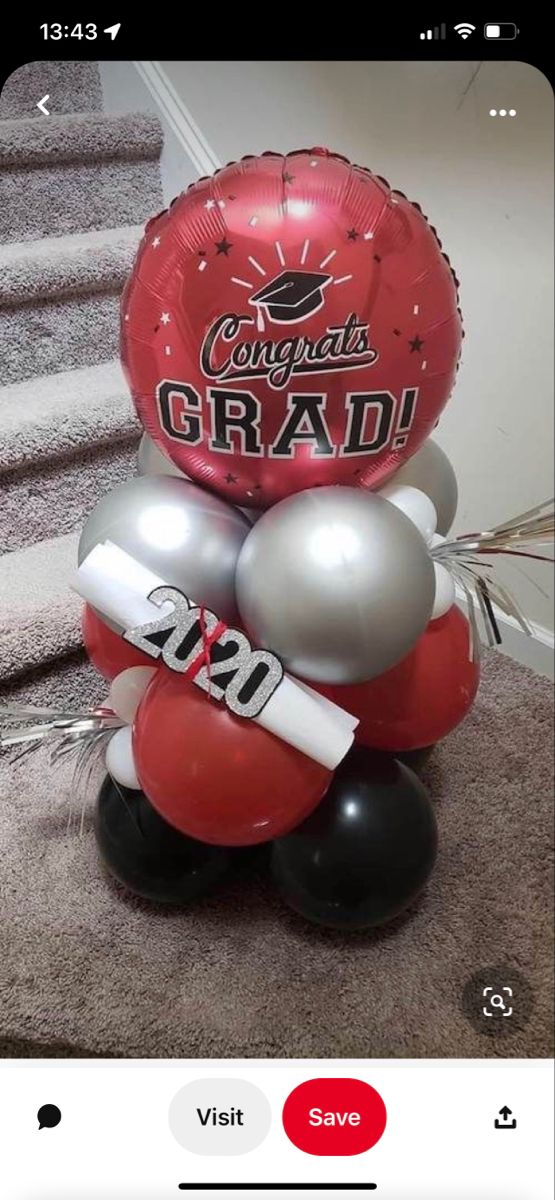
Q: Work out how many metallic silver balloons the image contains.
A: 4